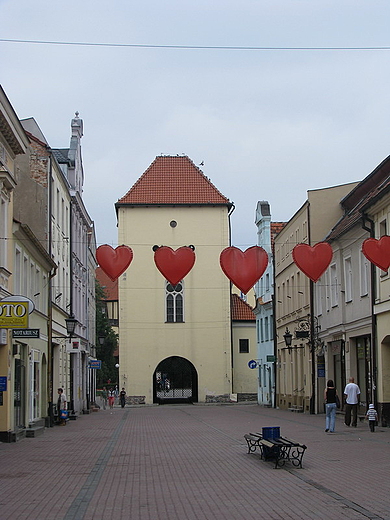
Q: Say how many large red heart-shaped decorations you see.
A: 5